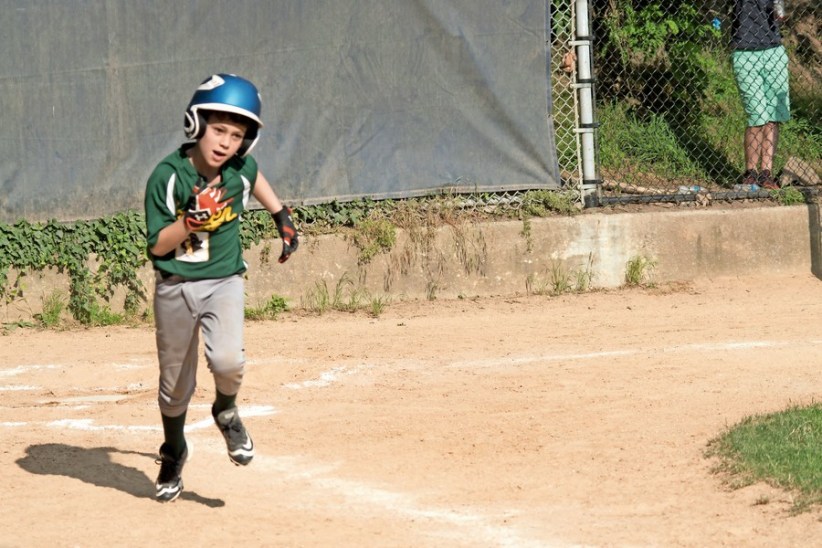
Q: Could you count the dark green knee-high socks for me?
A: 2